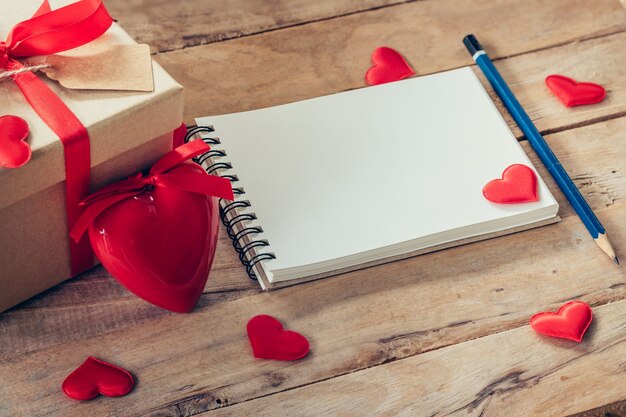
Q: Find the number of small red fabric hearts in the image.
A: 7